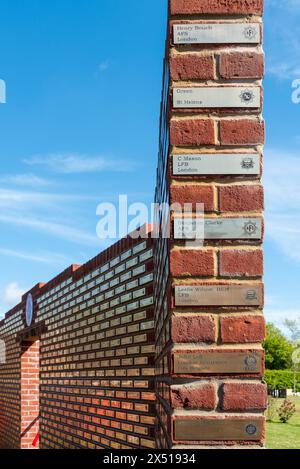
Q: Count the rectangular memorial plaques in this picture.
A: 7